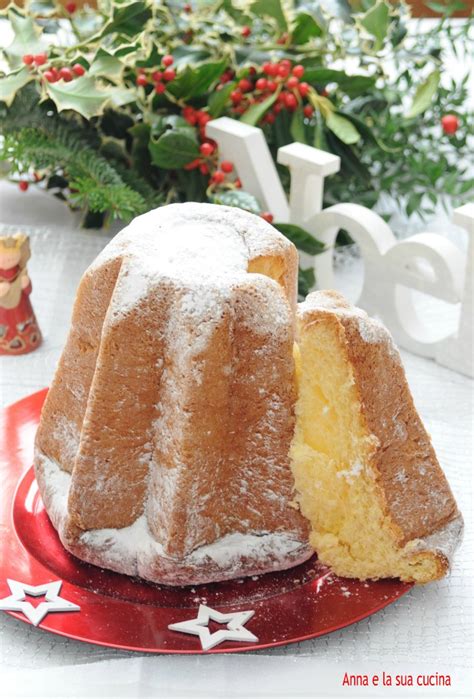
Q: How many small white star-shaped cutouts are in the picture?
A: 2